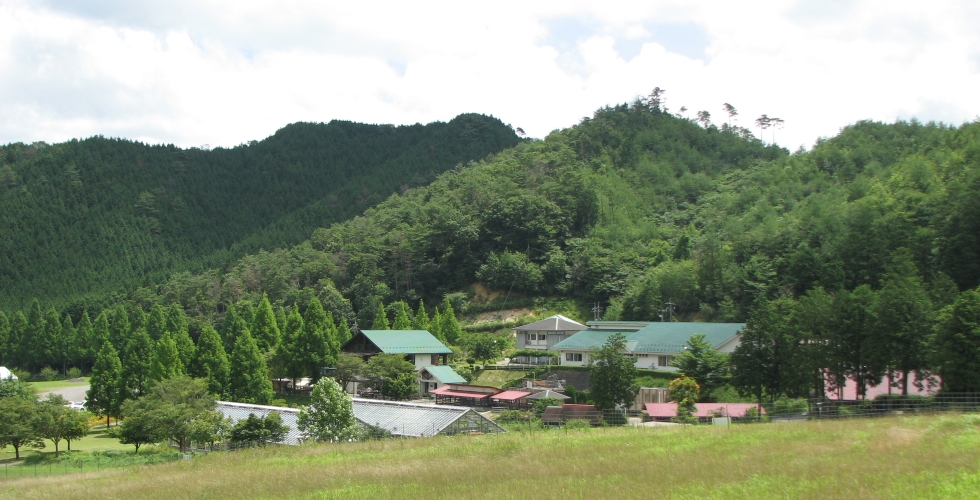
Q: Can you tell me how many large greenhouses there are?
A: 2